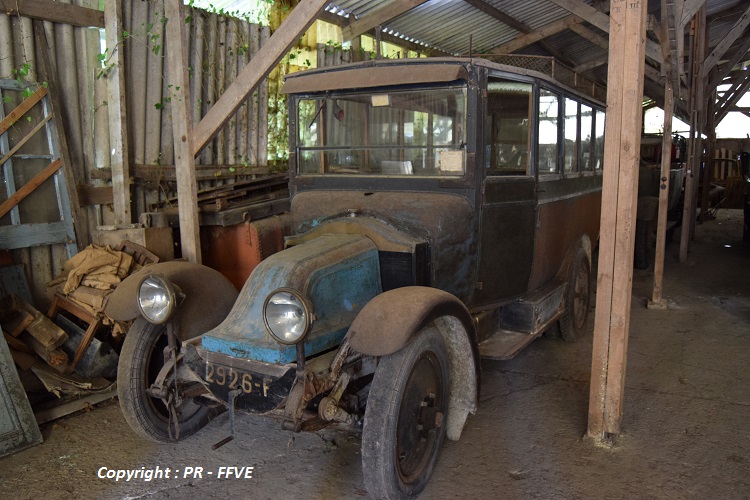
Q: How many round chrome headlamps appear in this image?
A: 2